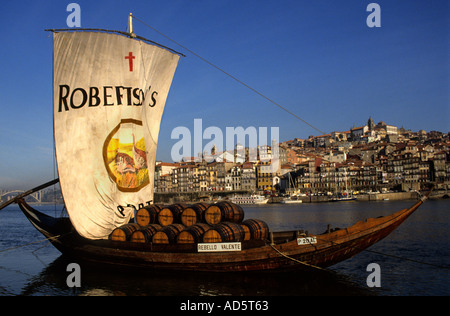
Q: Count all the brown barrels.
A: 10